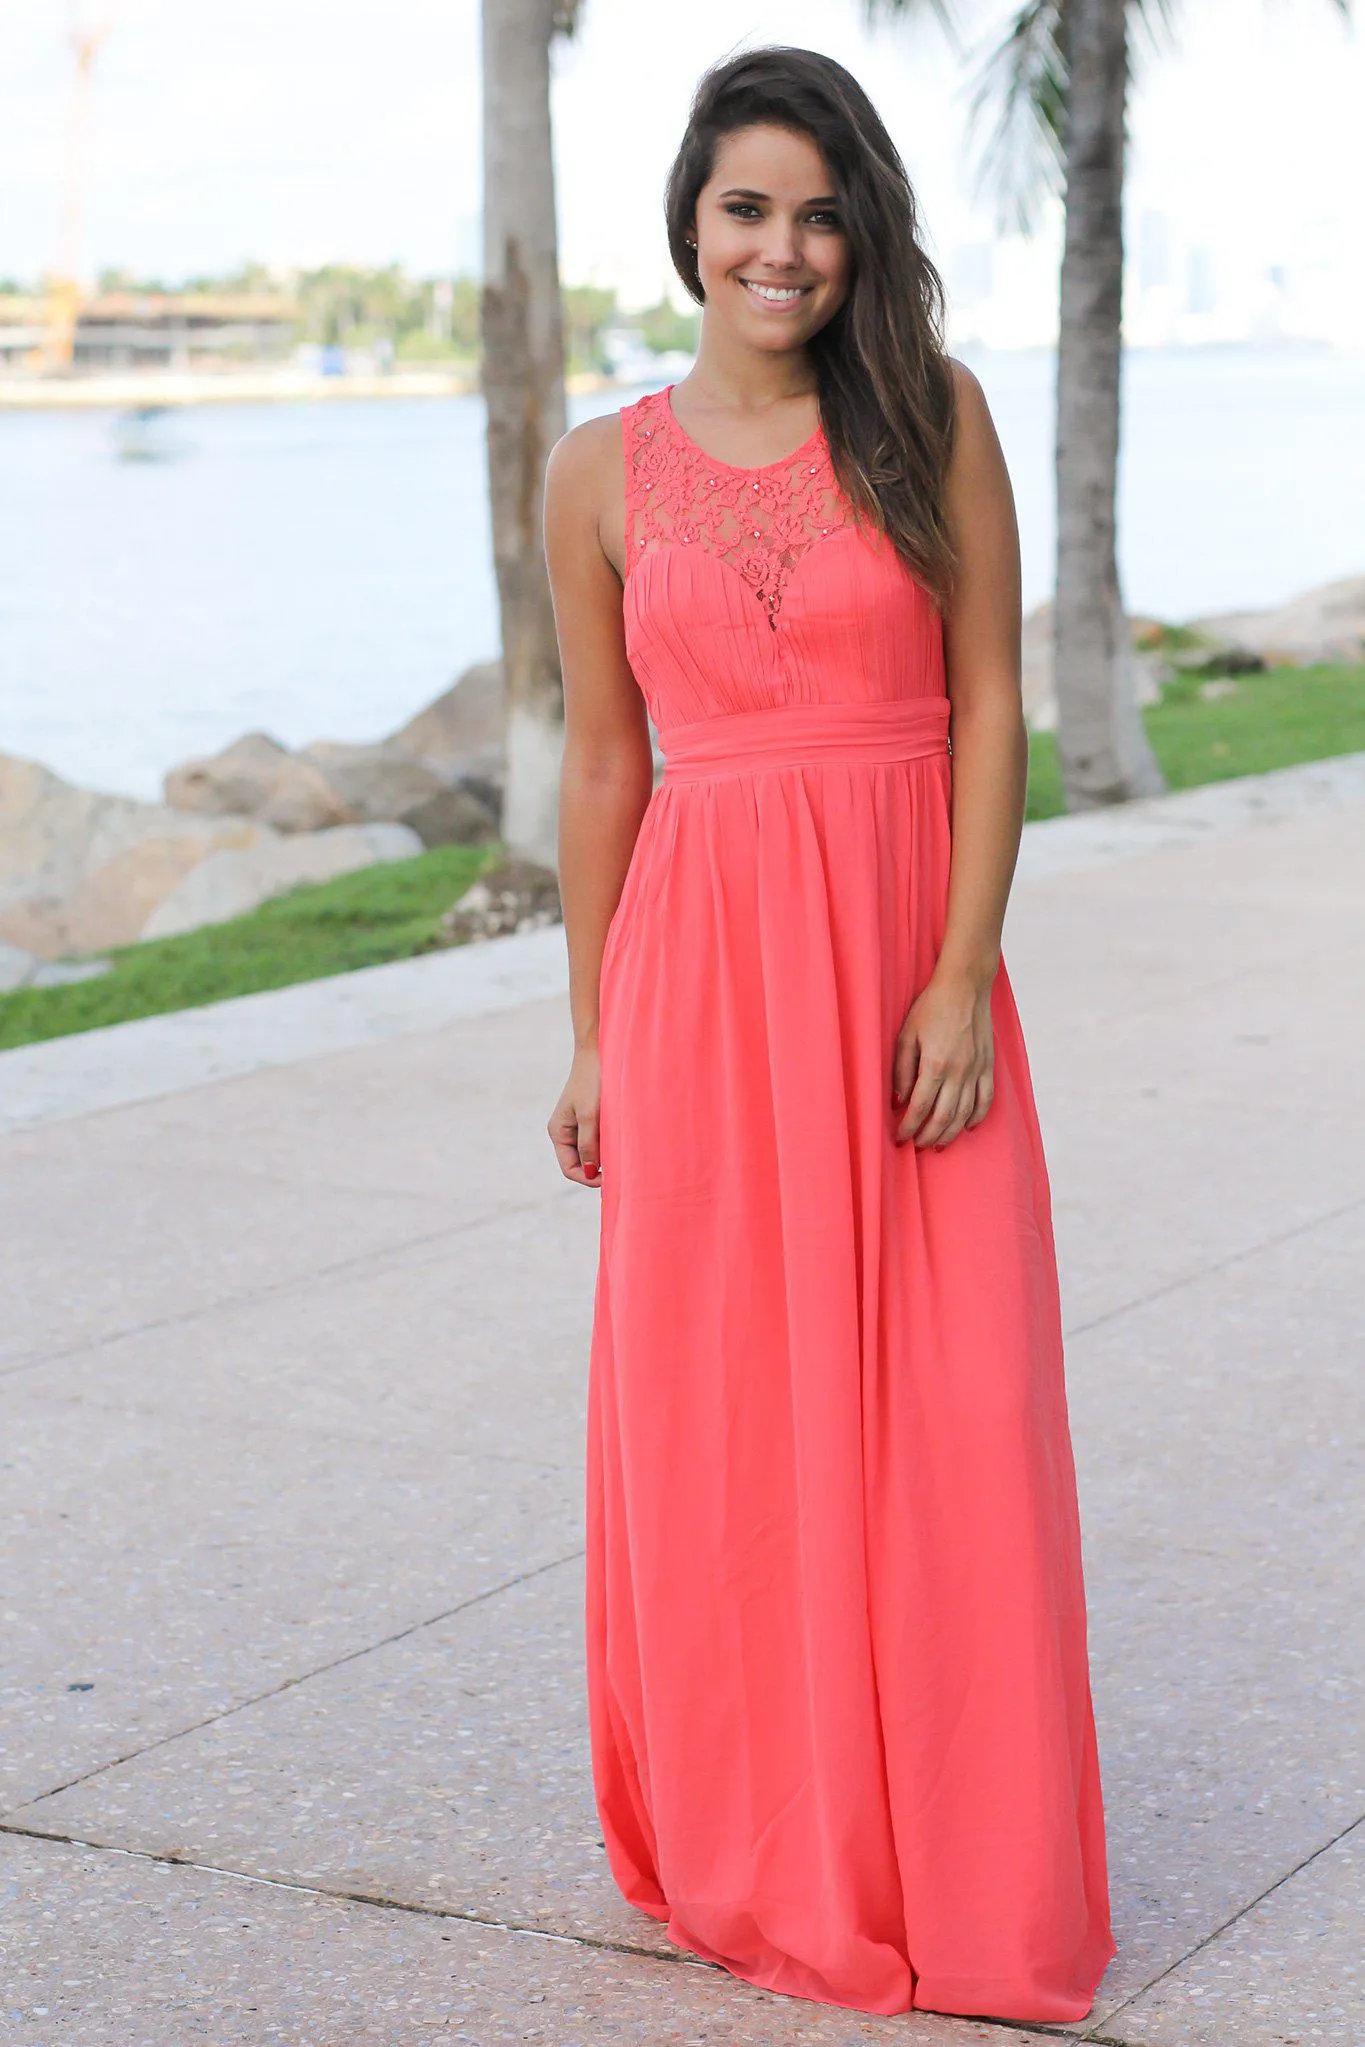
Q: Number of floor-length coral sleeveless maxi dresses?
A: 1